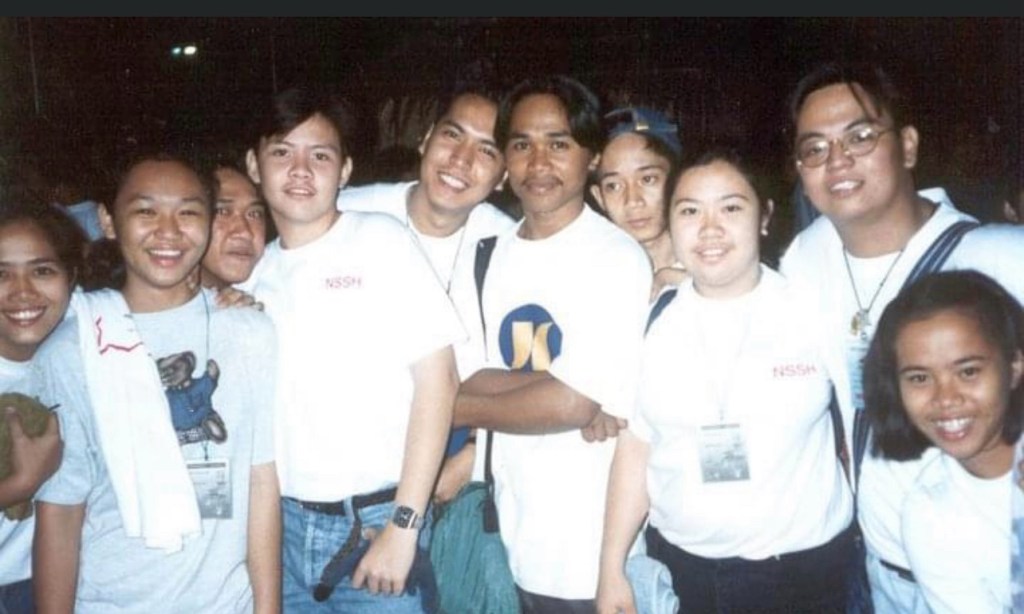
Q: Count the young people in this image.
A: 10